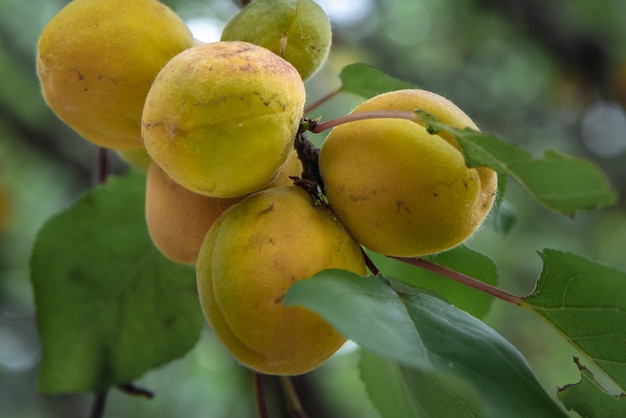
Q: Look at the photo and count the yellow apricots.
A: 5